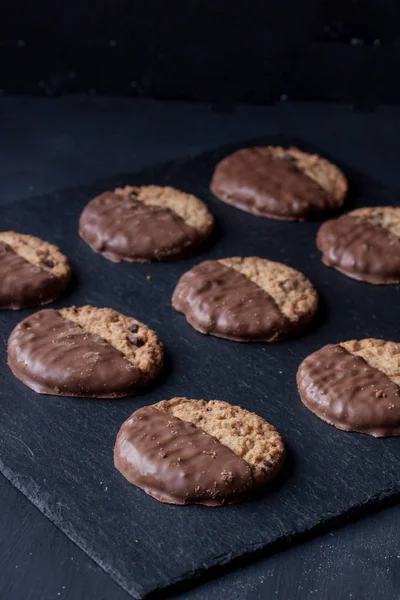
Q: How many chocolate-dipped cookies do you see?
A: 8